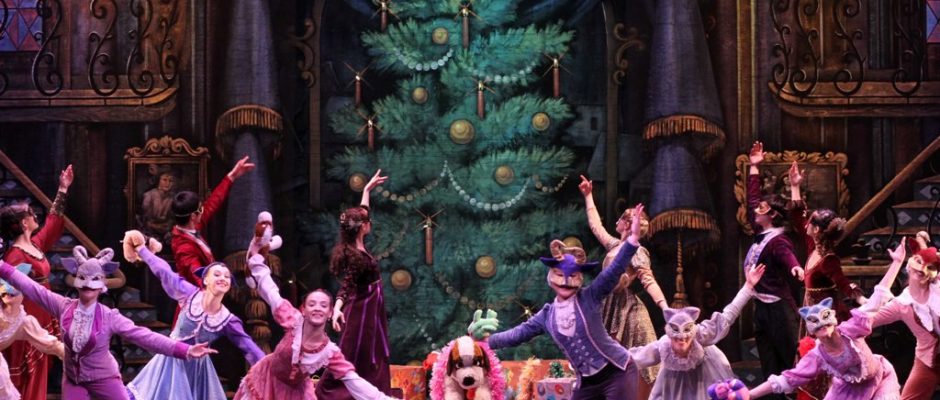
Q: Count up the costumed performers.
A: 14